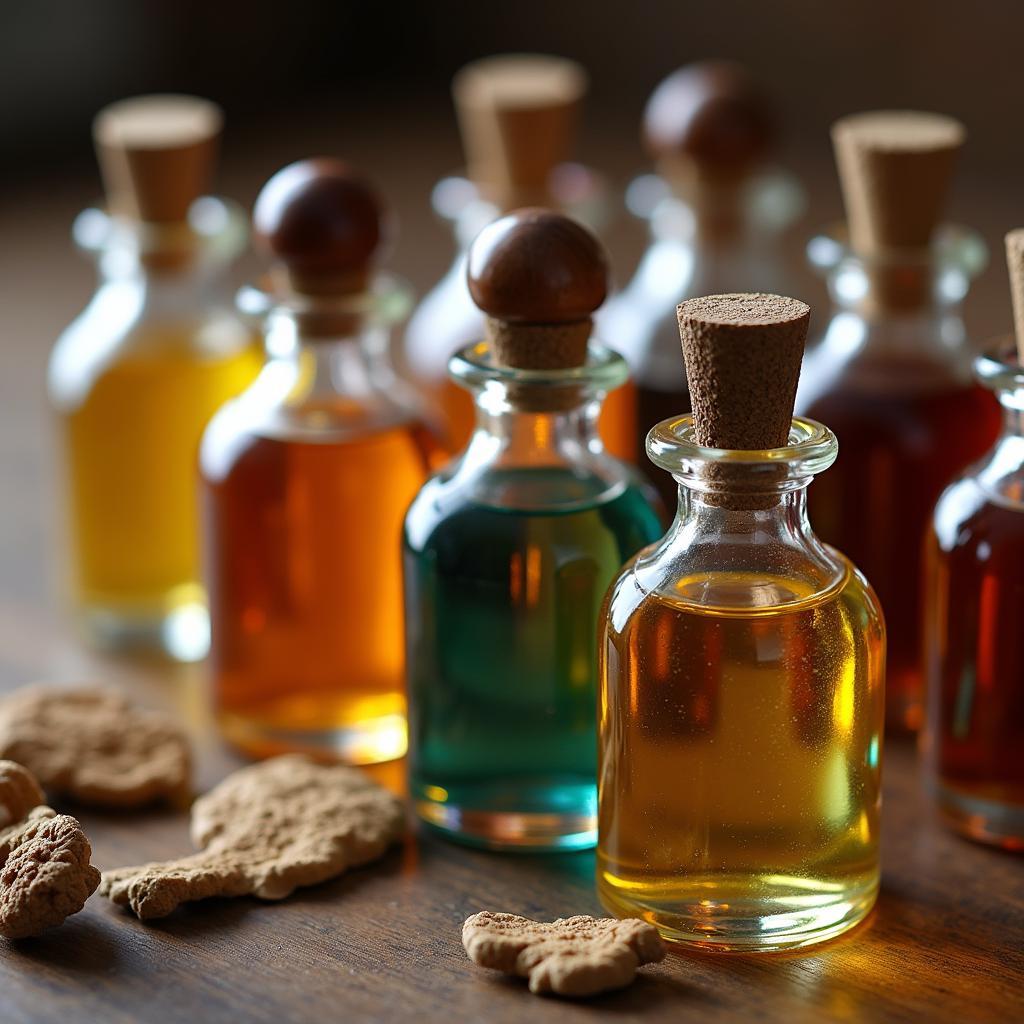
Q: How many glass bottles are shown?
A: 8